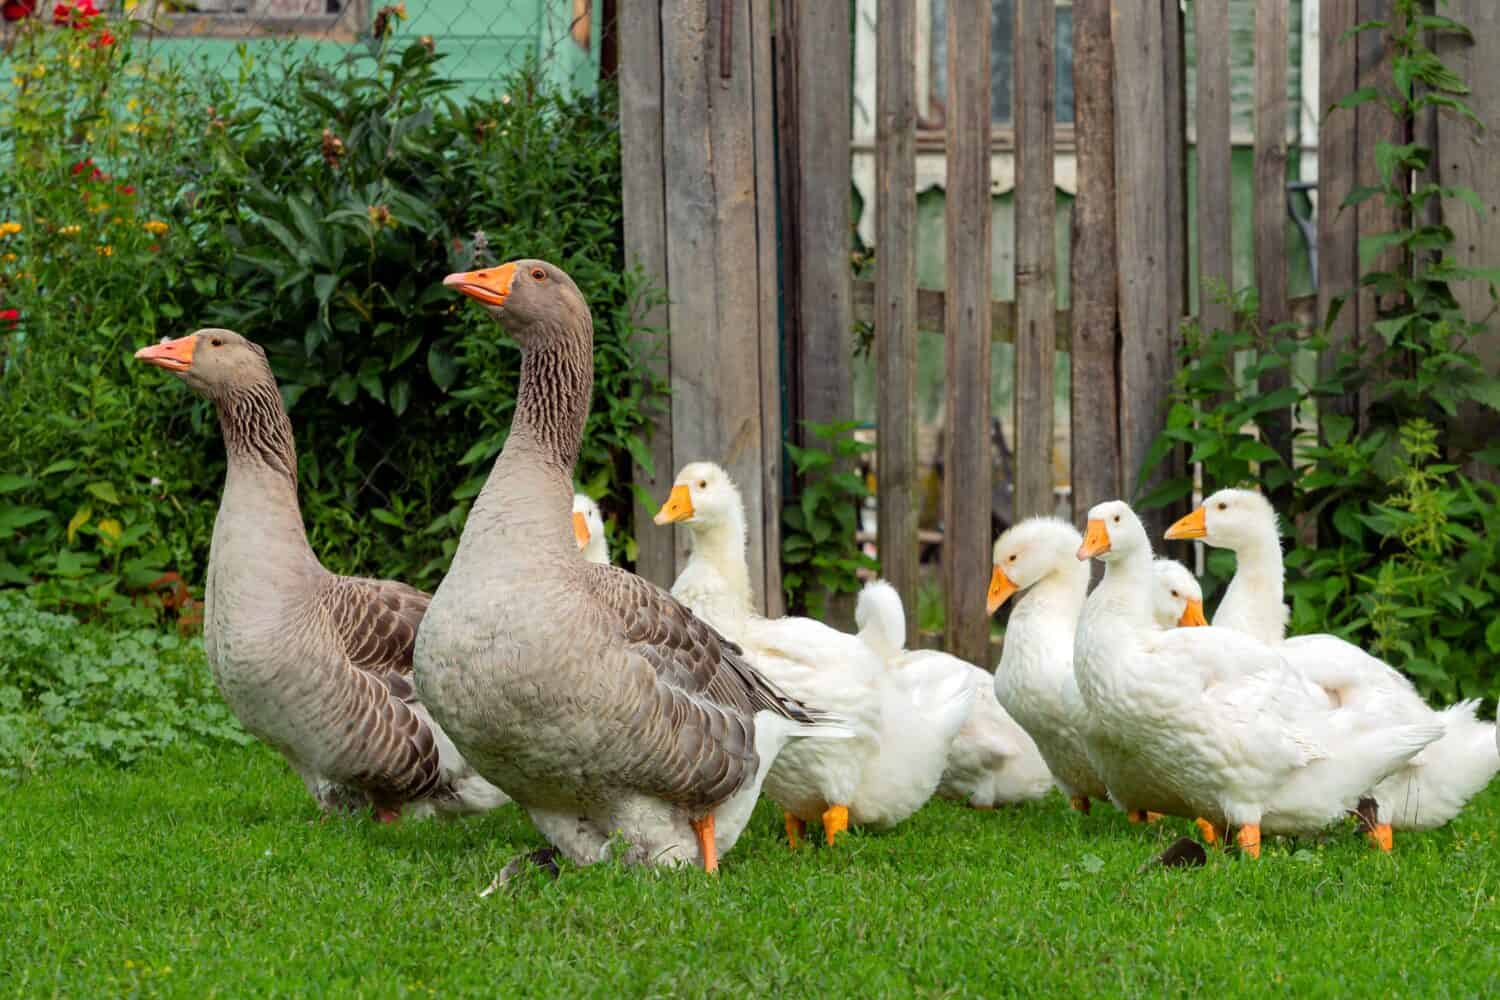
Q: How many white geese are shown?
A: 7